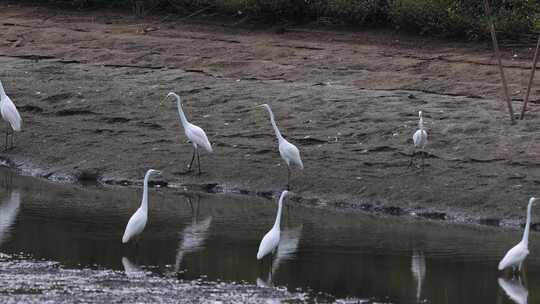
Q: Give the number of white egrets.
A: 7